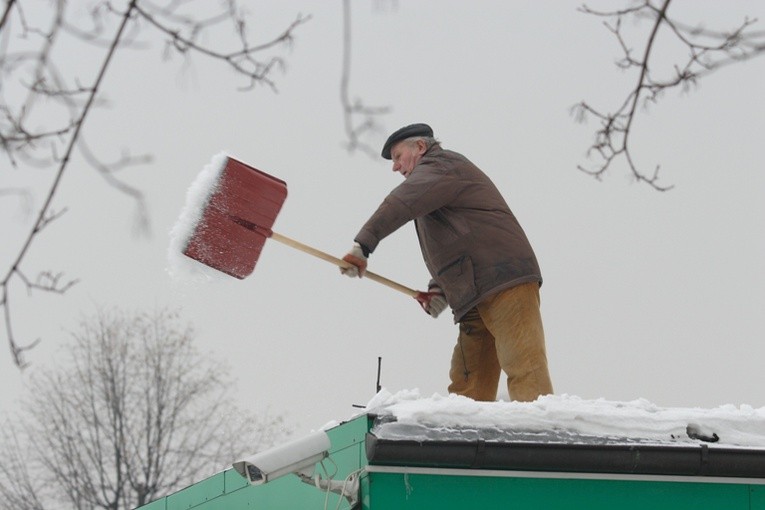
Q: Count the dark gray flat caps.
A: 1